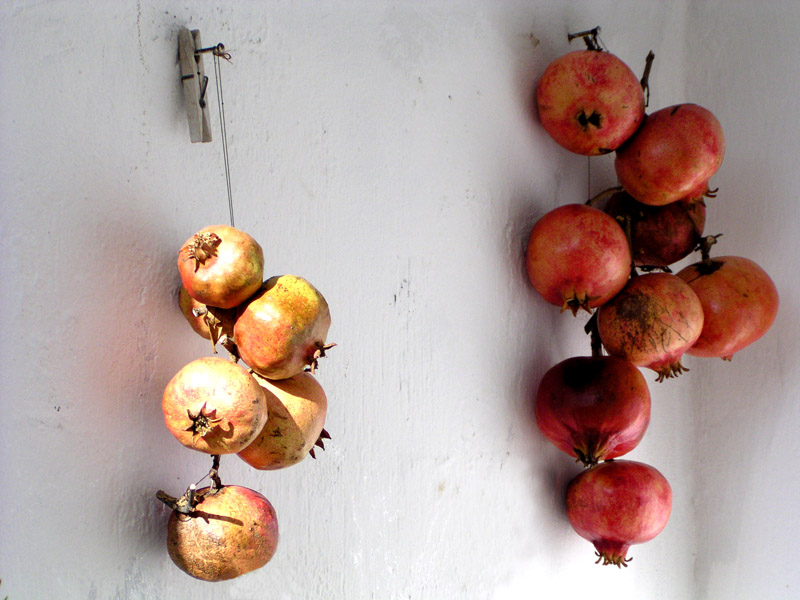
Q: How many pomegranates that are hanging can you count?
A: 14